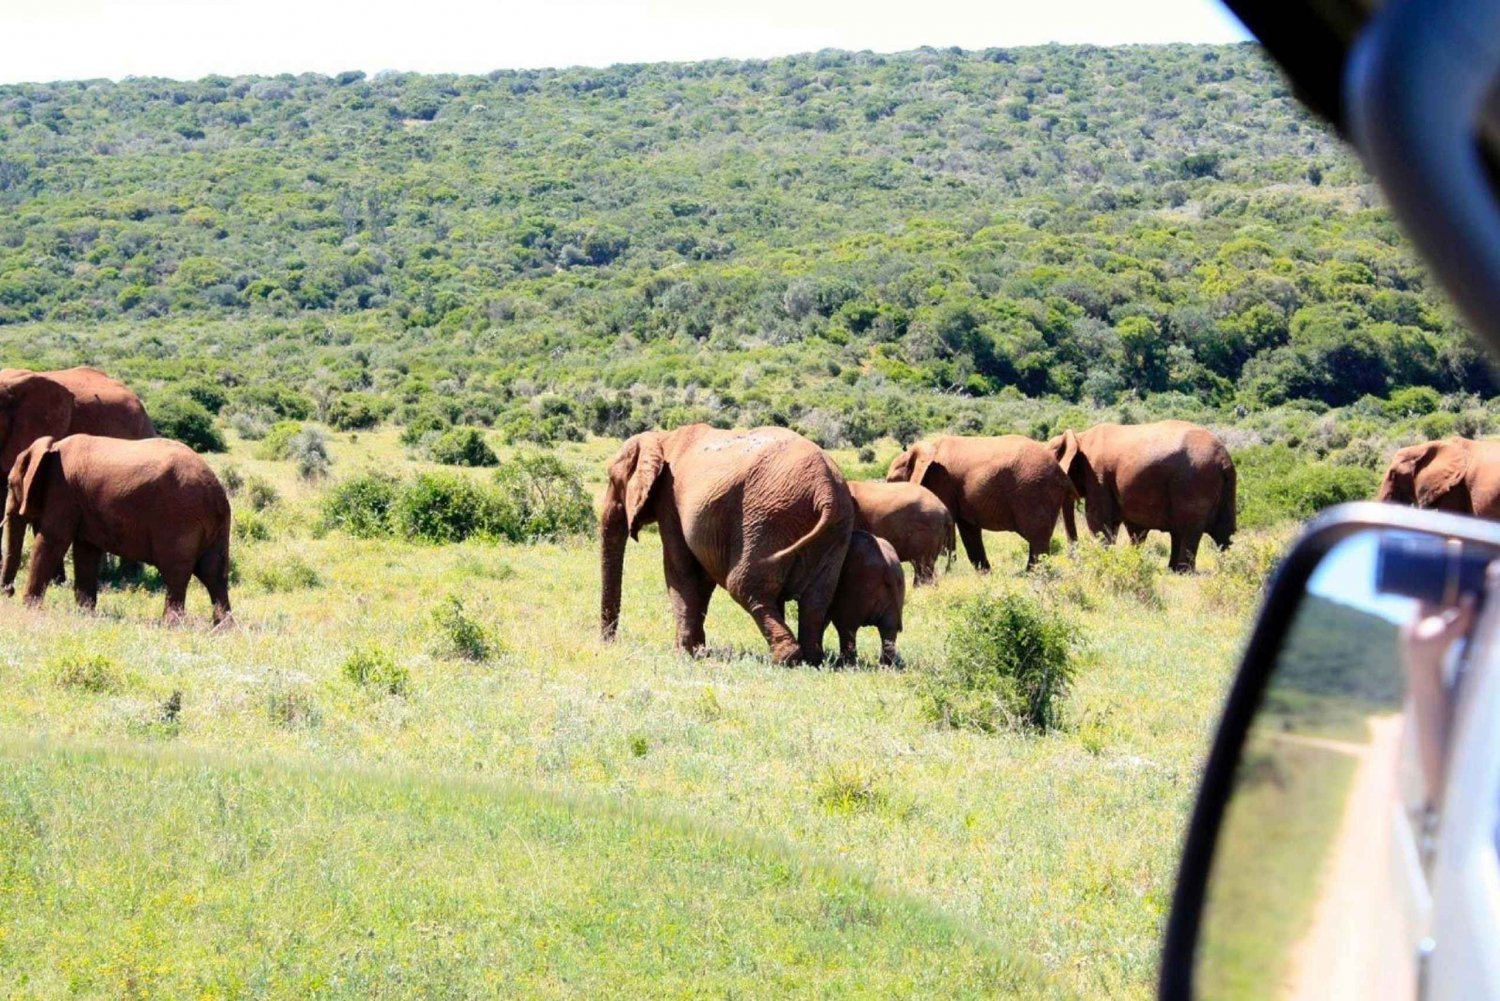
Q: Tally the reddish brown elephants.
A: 8